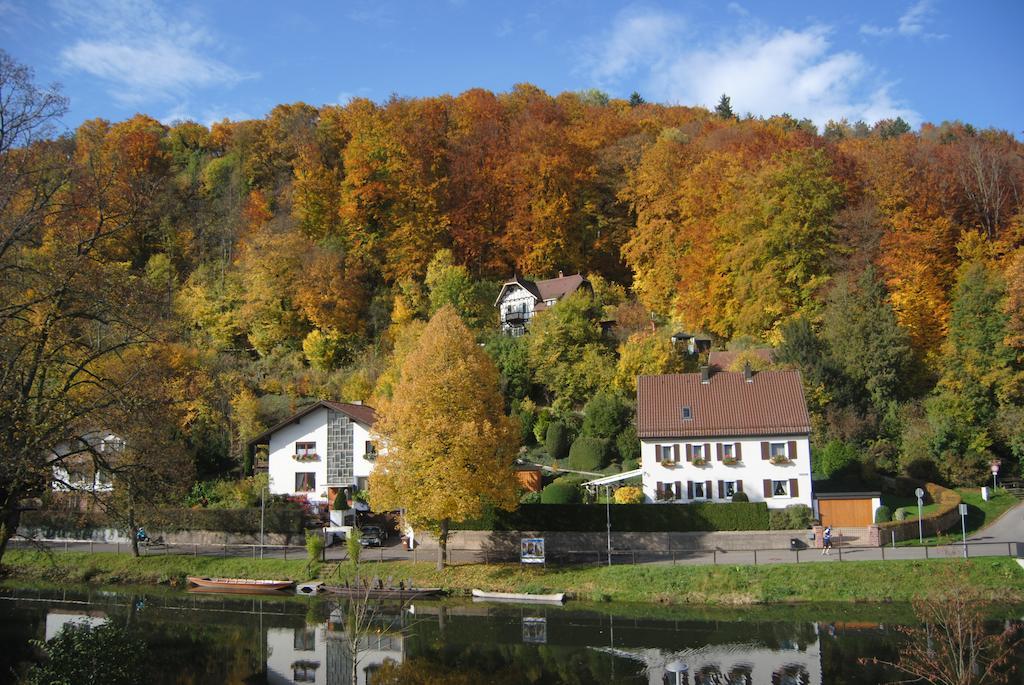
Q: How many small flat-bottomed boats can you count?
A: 3